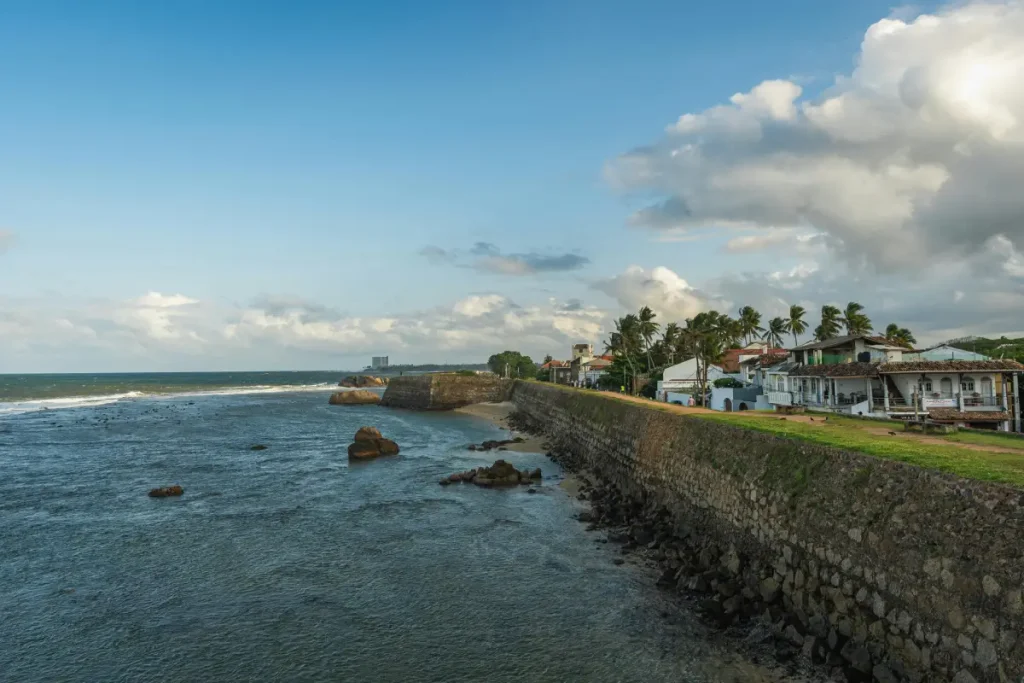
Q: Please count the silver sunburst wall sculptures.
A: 0